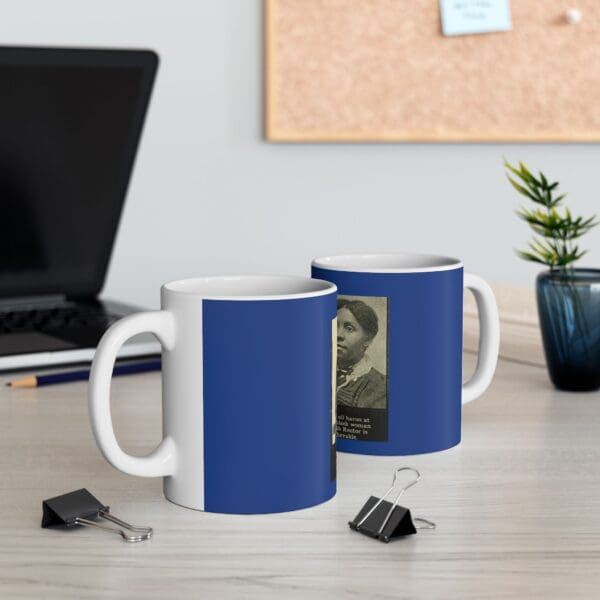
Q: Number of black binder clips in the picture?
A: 2